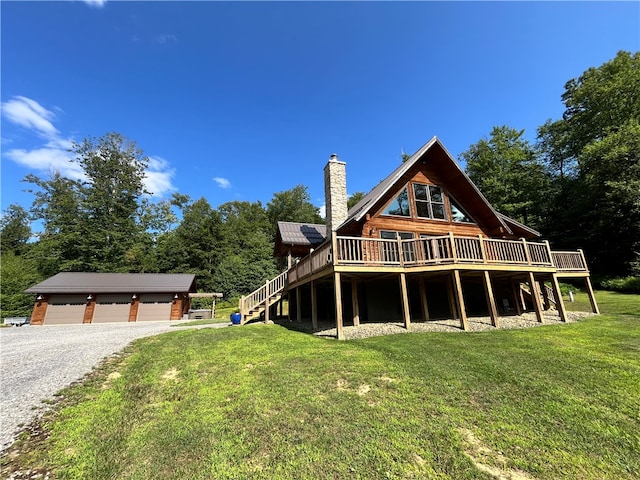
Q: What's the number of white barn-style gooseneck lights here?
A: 4